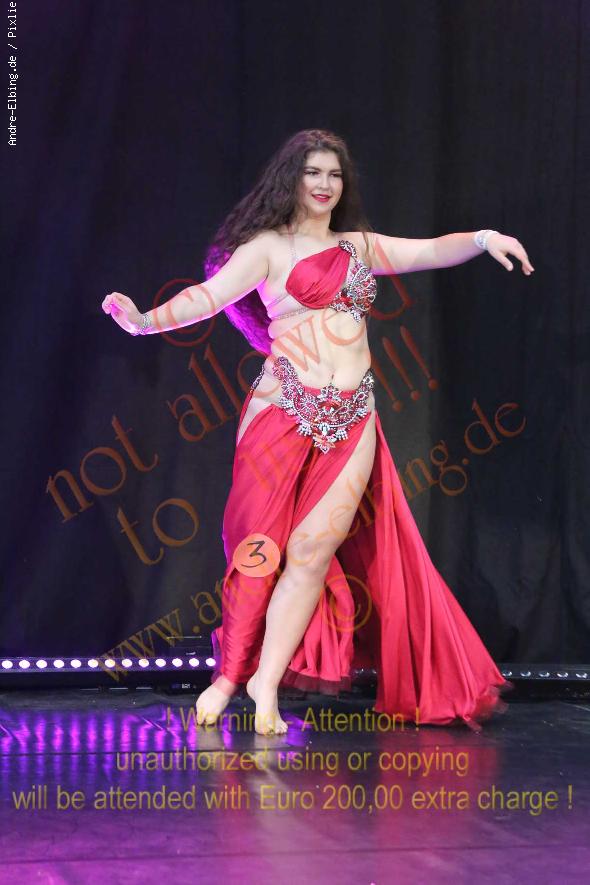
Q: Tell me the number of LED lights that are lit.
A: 13